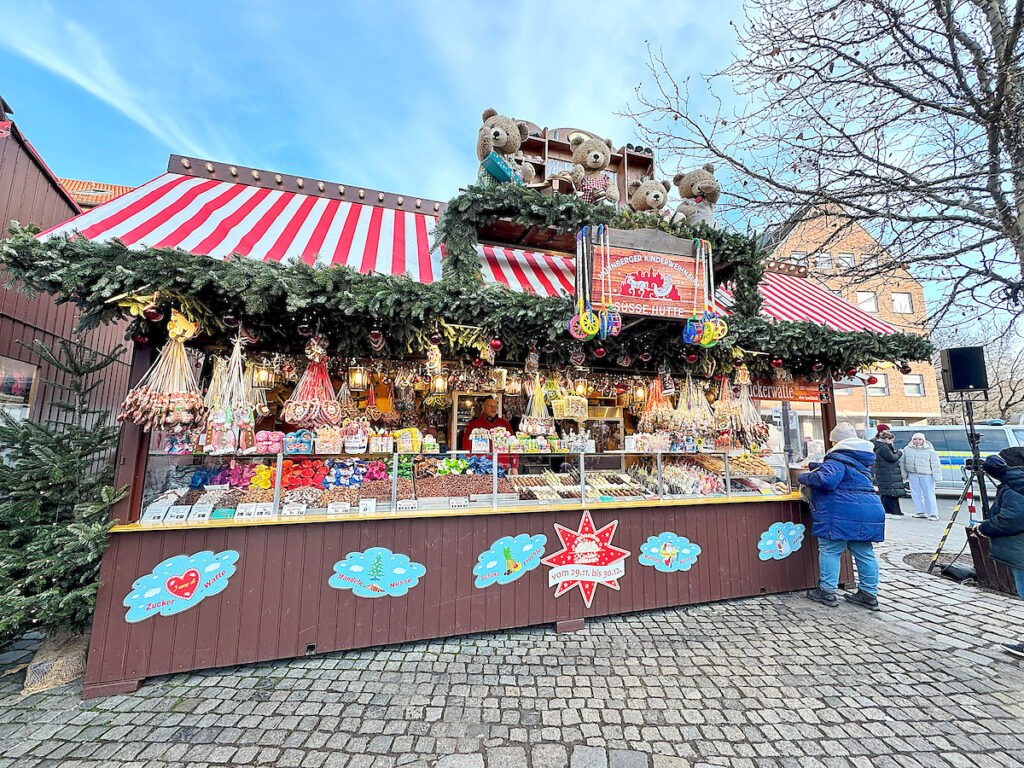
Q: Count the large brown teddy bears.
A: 4